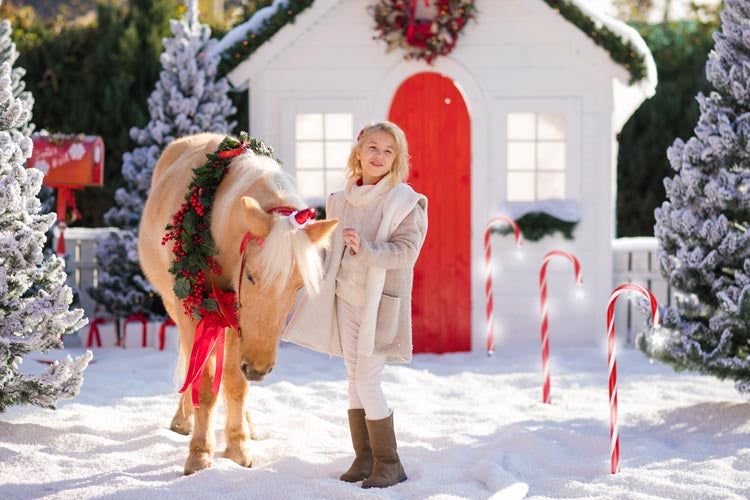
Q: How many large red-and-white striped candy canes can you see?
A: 3